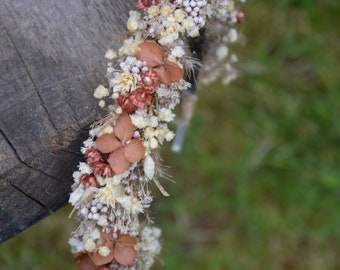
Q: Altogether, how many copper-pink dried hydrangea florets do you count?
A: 3